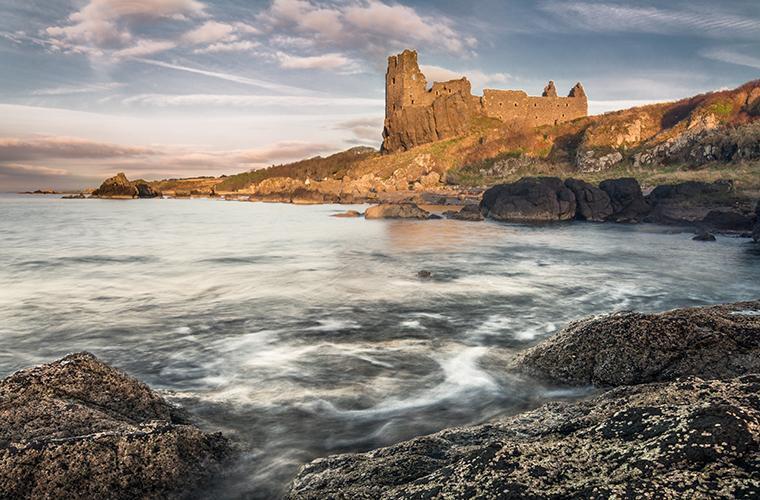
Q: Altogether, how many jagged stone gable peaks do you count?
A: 2